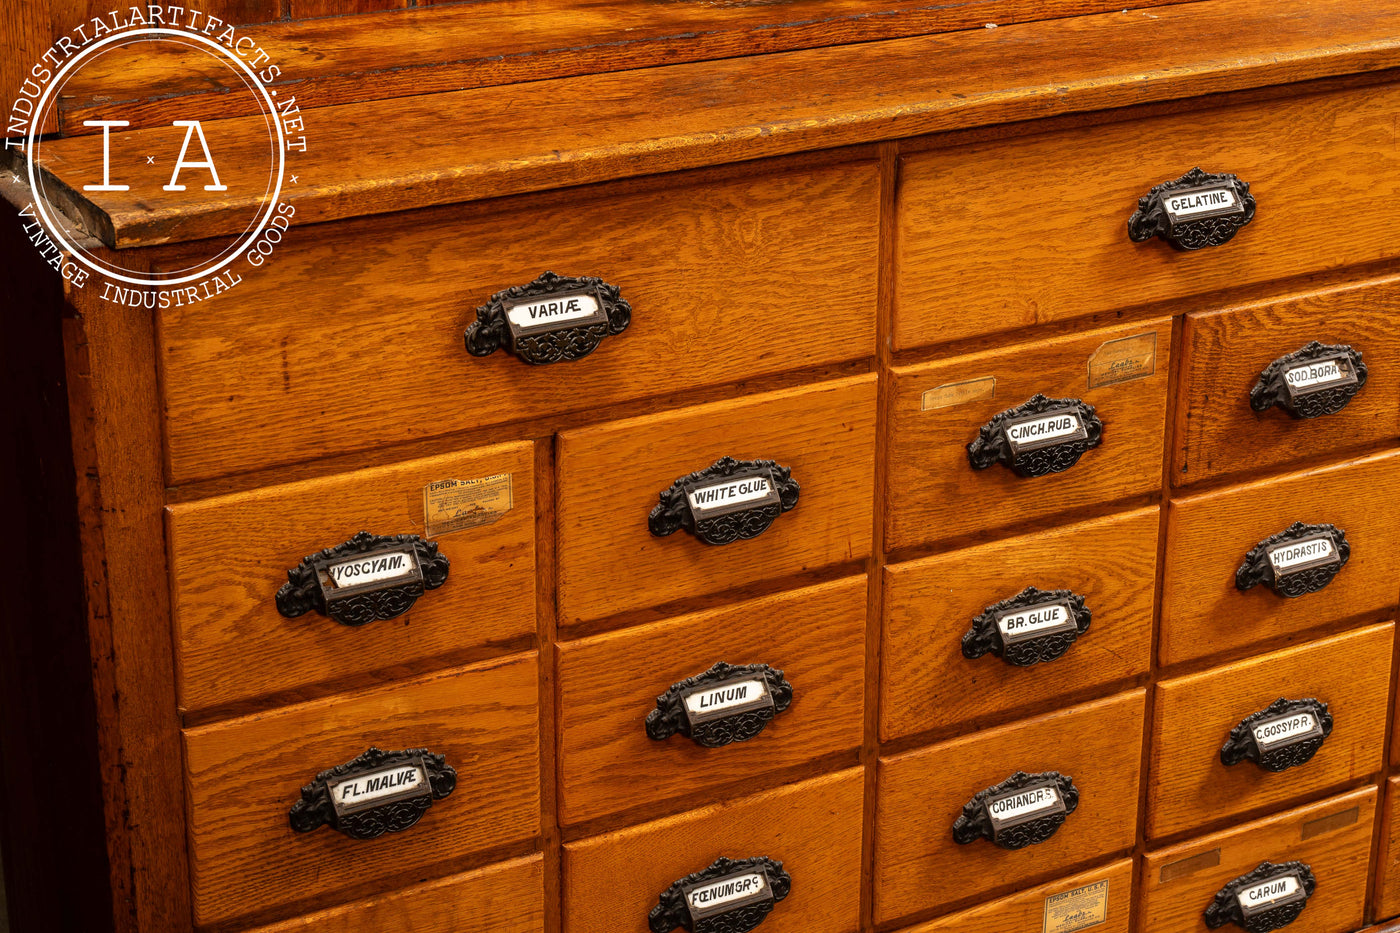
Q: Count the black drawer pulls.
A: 14